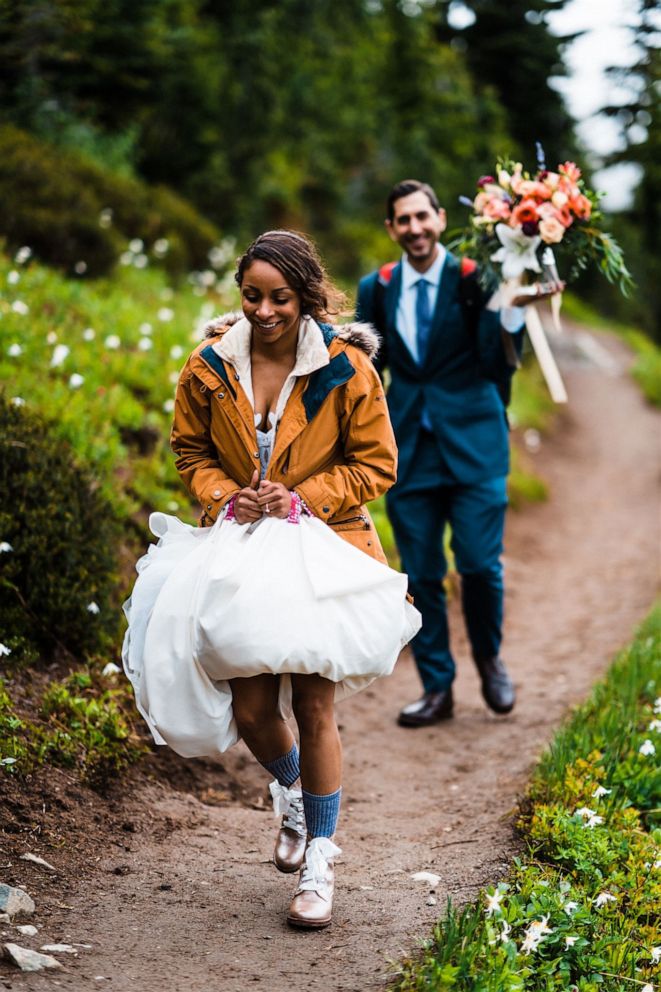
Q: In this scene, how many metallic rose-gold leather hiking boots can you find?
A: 2